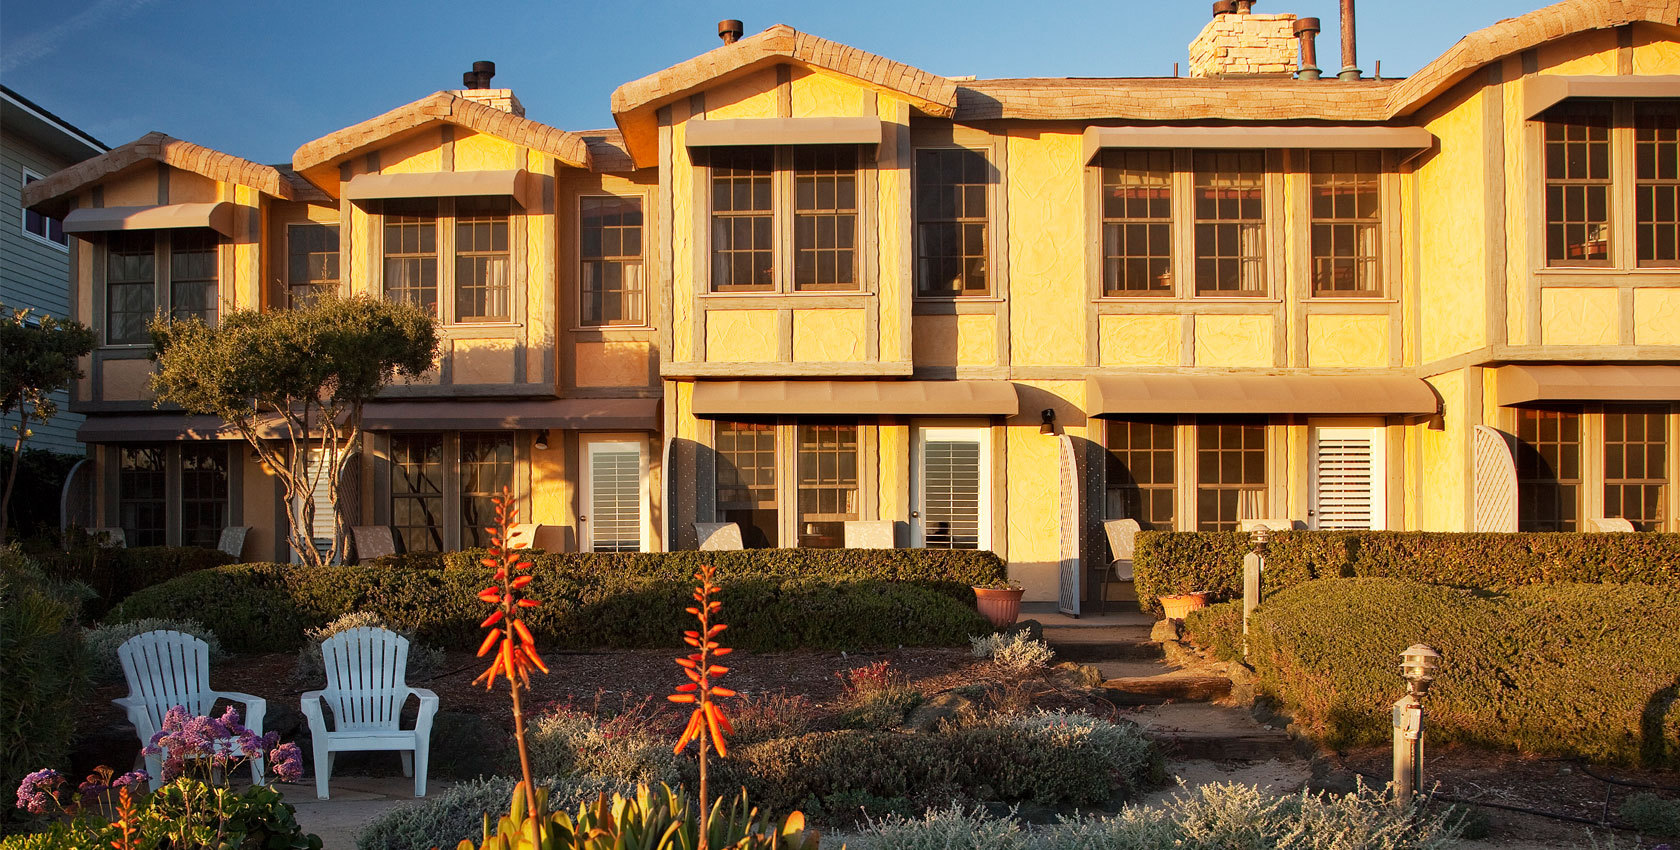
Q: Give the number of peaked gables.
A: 4